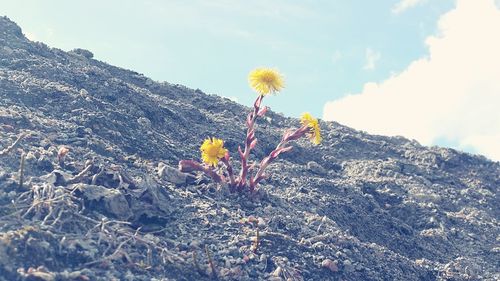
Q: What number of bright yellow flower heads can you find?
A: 3